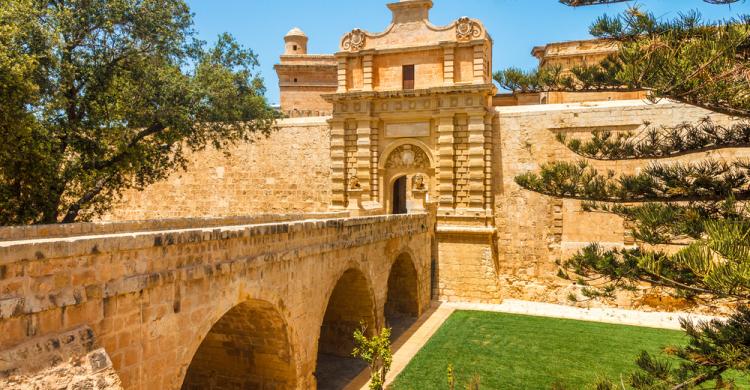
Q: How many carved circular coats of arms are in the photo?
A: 2